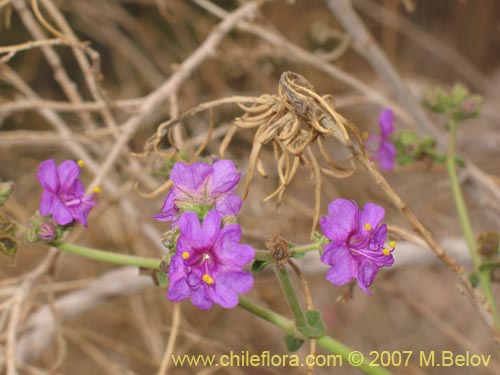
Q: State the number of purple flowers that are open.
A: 5